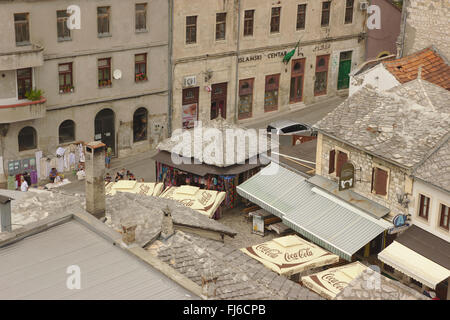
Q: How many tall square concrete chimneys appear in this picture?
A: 1